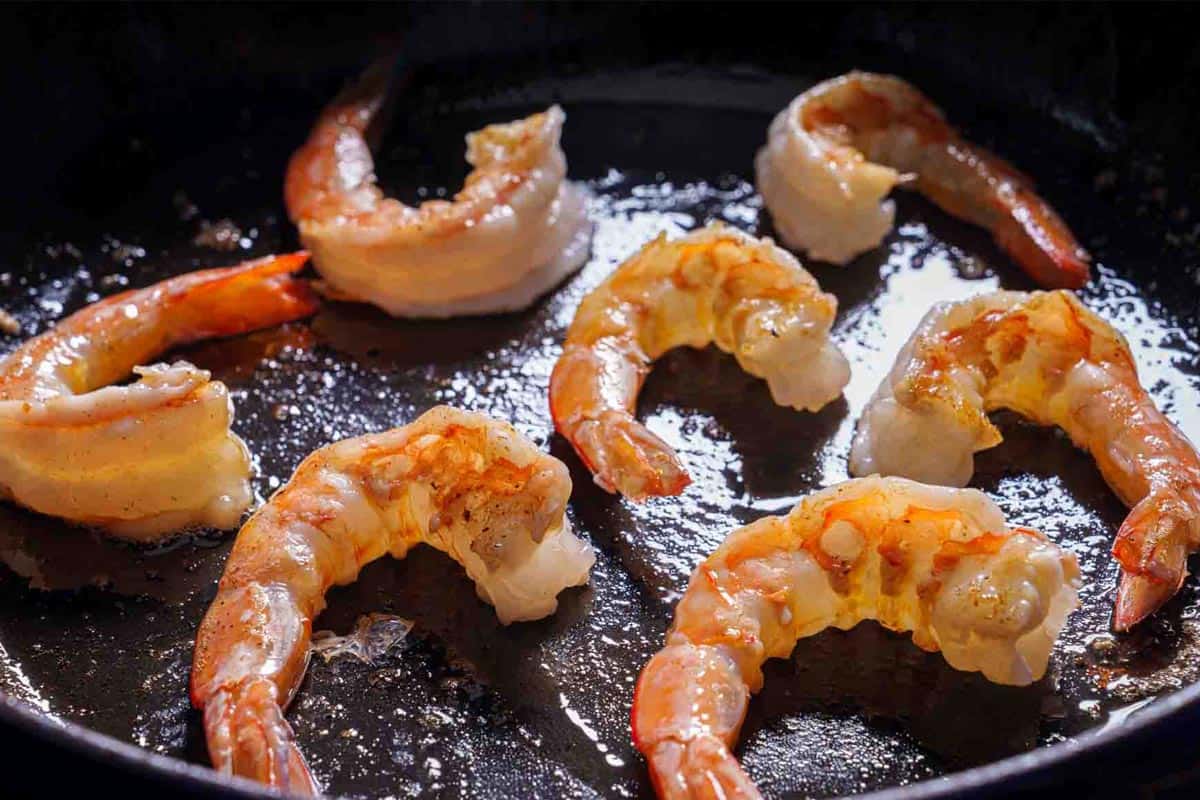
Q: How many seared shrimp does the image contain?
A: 7